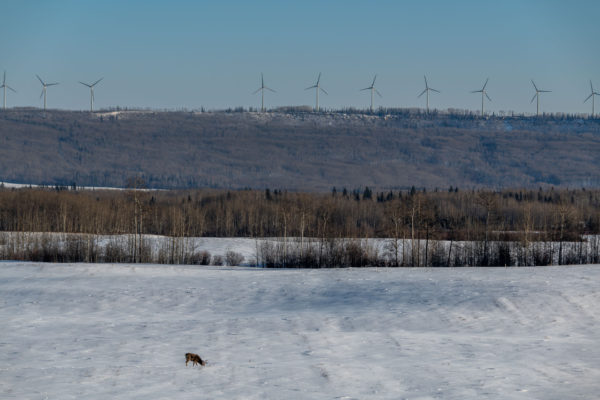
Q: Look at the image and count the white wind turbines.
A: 10